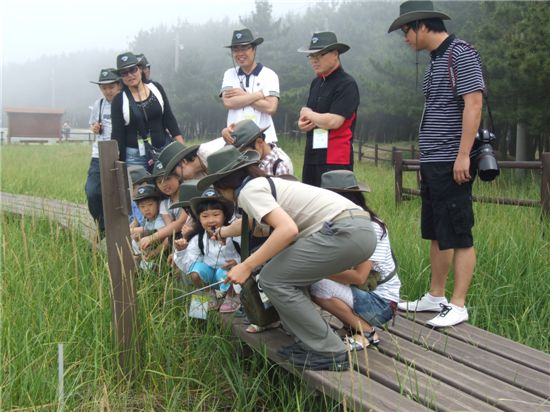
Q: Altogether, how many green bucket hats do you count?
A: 15